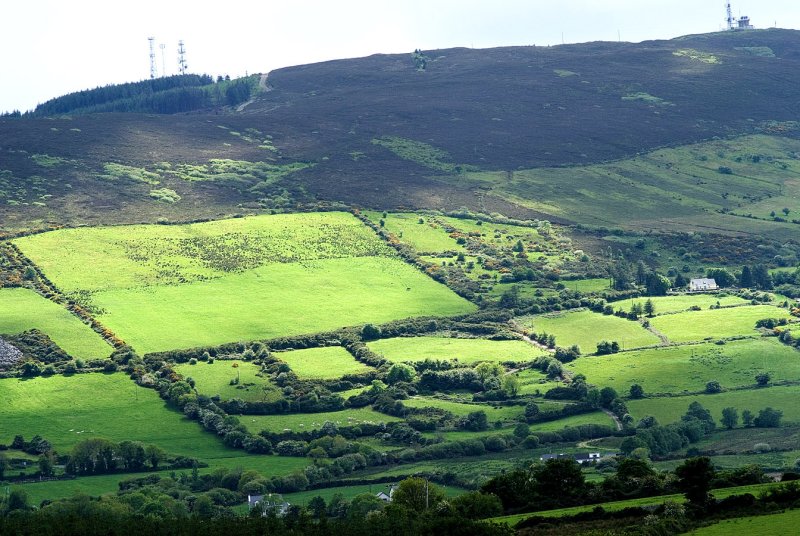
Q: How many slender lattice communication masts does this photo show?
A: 3